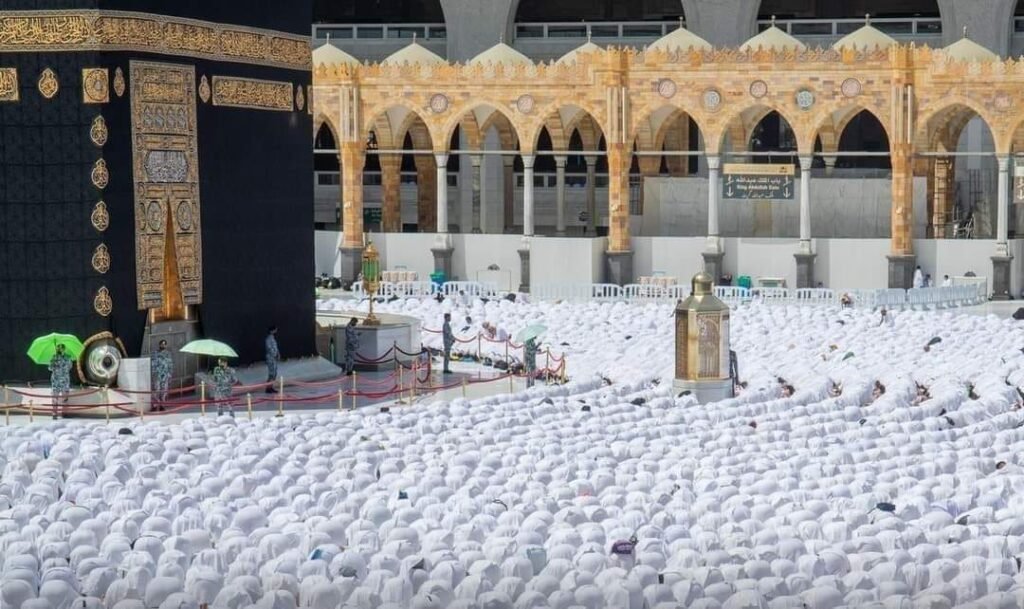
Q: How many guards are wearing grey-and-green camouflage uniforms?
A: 7